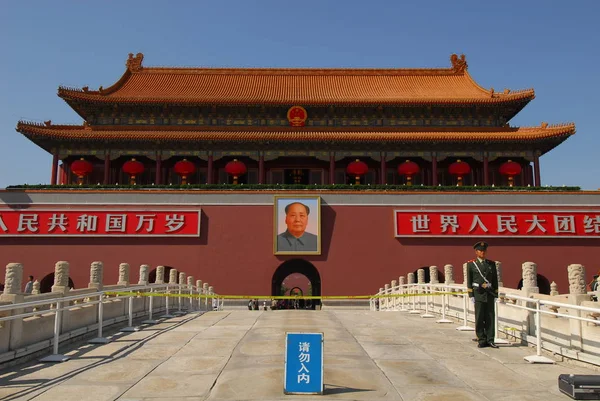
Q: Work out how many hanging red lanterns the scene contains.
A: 8